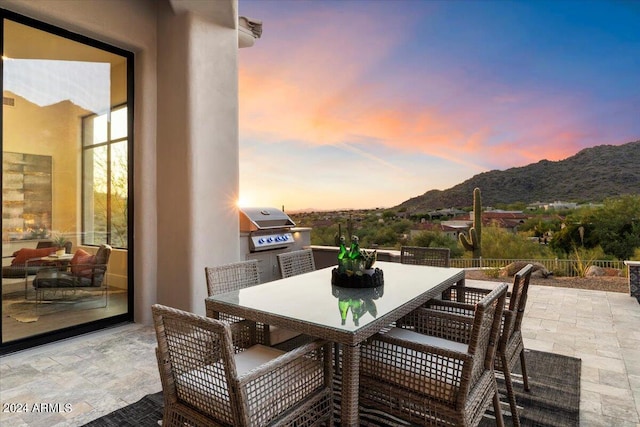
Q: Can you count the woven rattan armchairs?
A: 6